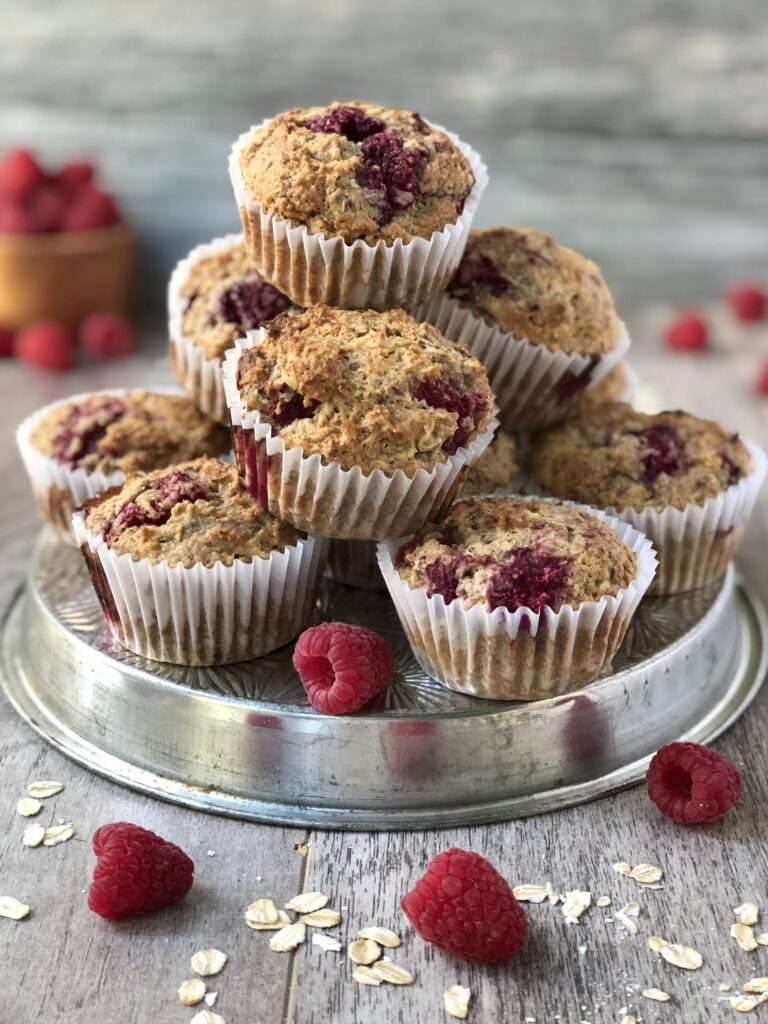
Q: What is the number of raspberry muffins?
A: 10